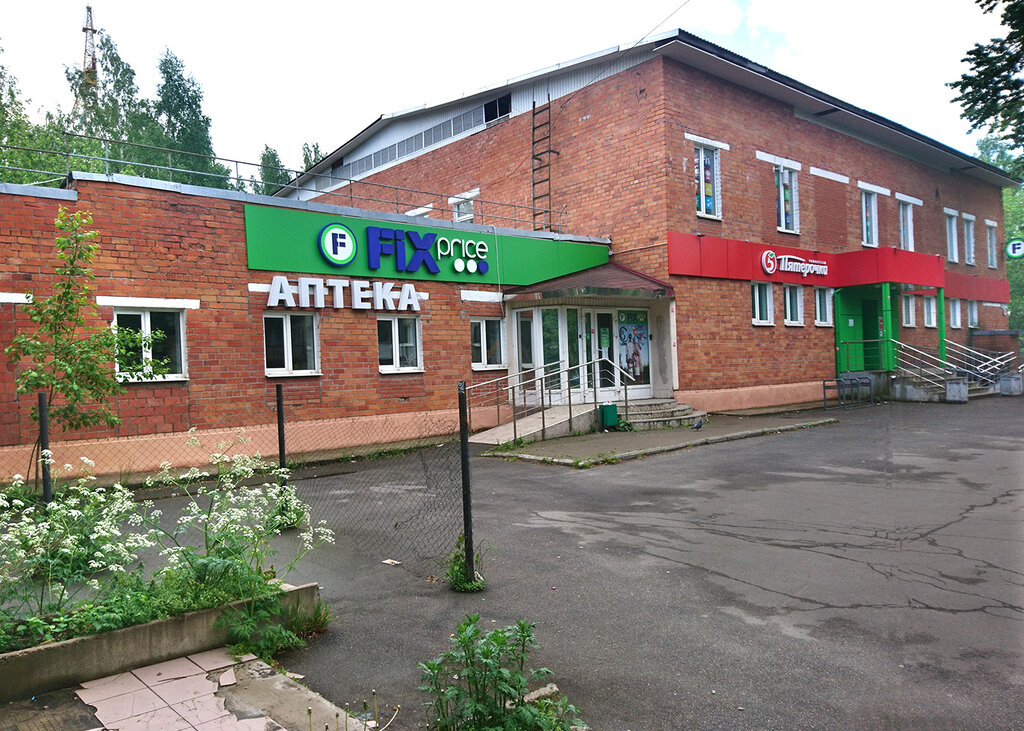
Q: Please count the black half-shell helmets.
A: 0